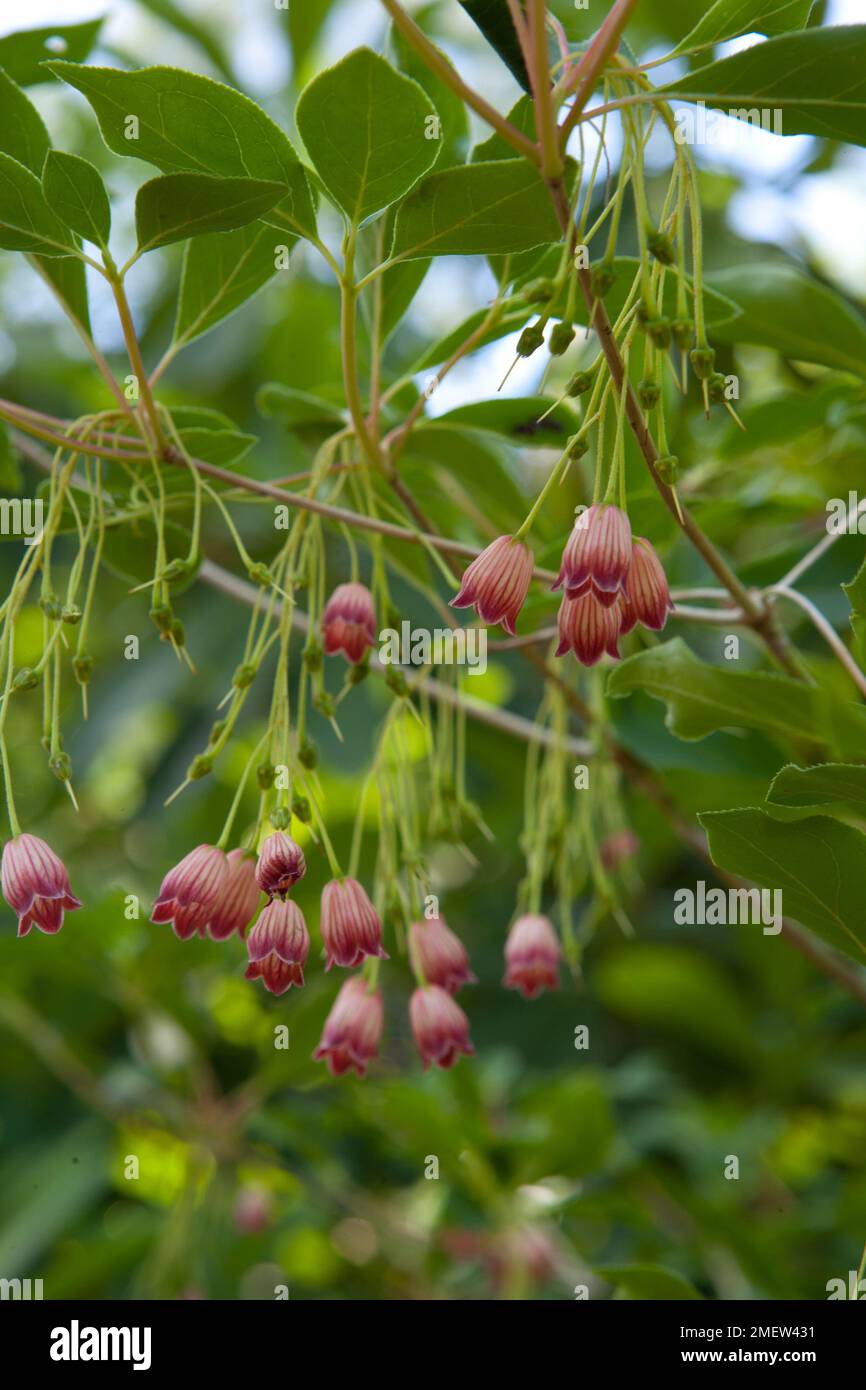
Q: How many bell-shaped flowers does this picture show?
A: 15